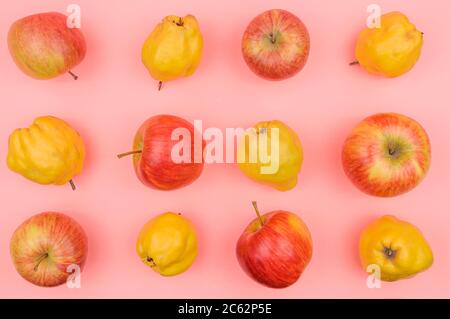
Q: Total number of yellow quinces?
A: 6